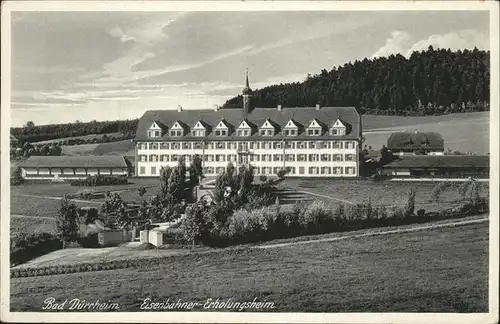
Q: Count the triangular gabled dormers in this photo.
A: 9